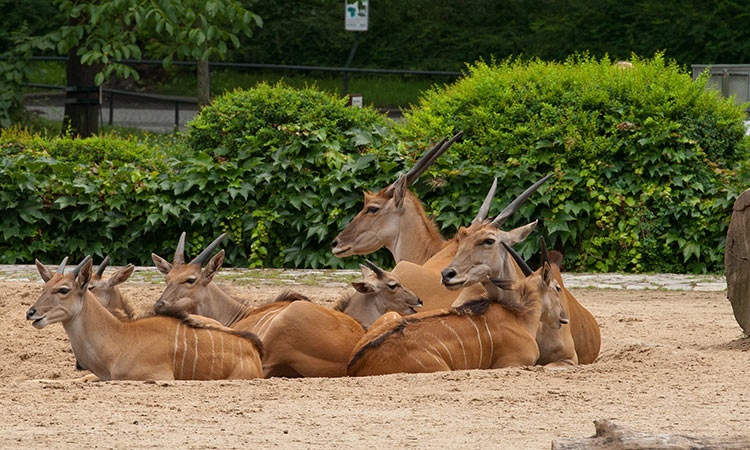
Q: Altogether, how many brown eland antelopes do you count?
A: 7